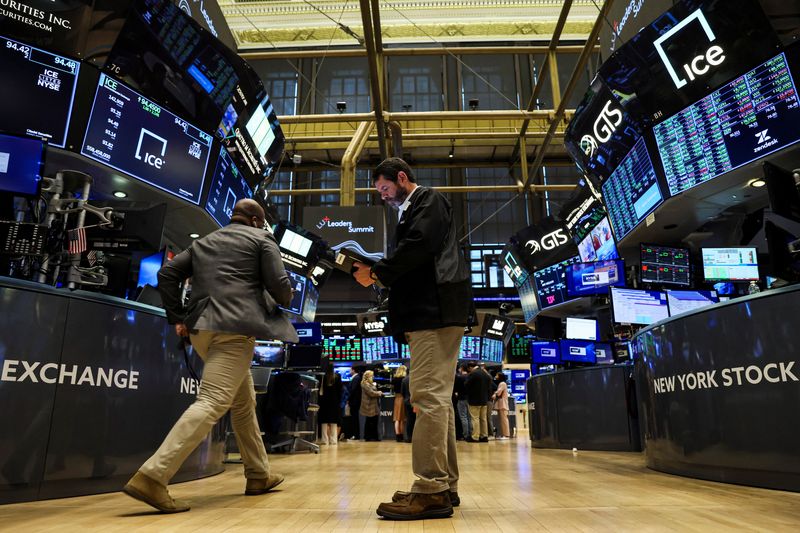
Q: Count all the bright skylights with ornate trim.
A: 1